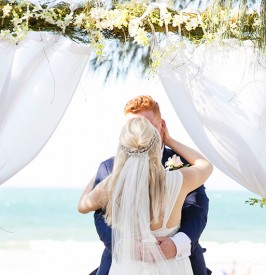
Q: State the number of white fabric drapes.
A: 2